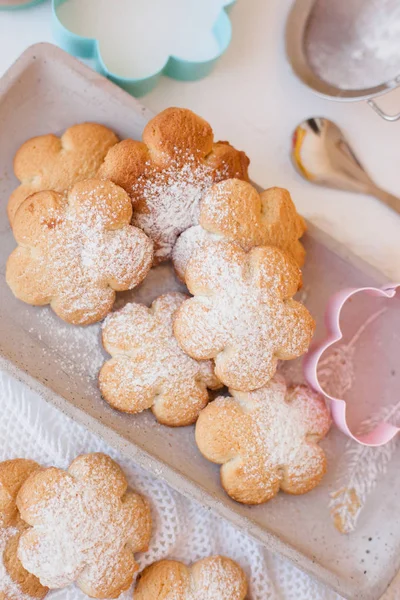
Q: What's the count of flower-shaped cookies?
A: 10